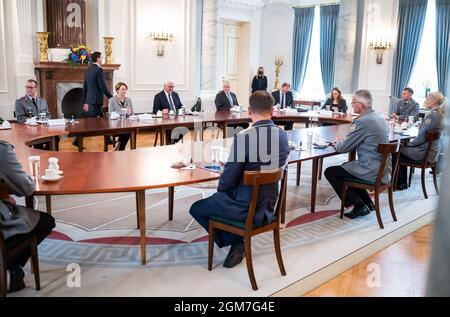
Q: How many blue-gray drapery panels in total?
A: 4